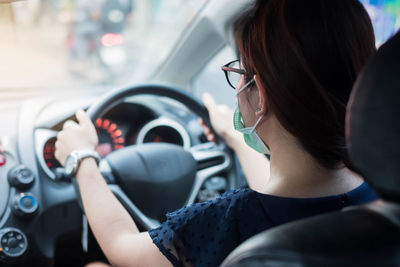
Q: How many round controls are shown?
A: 3